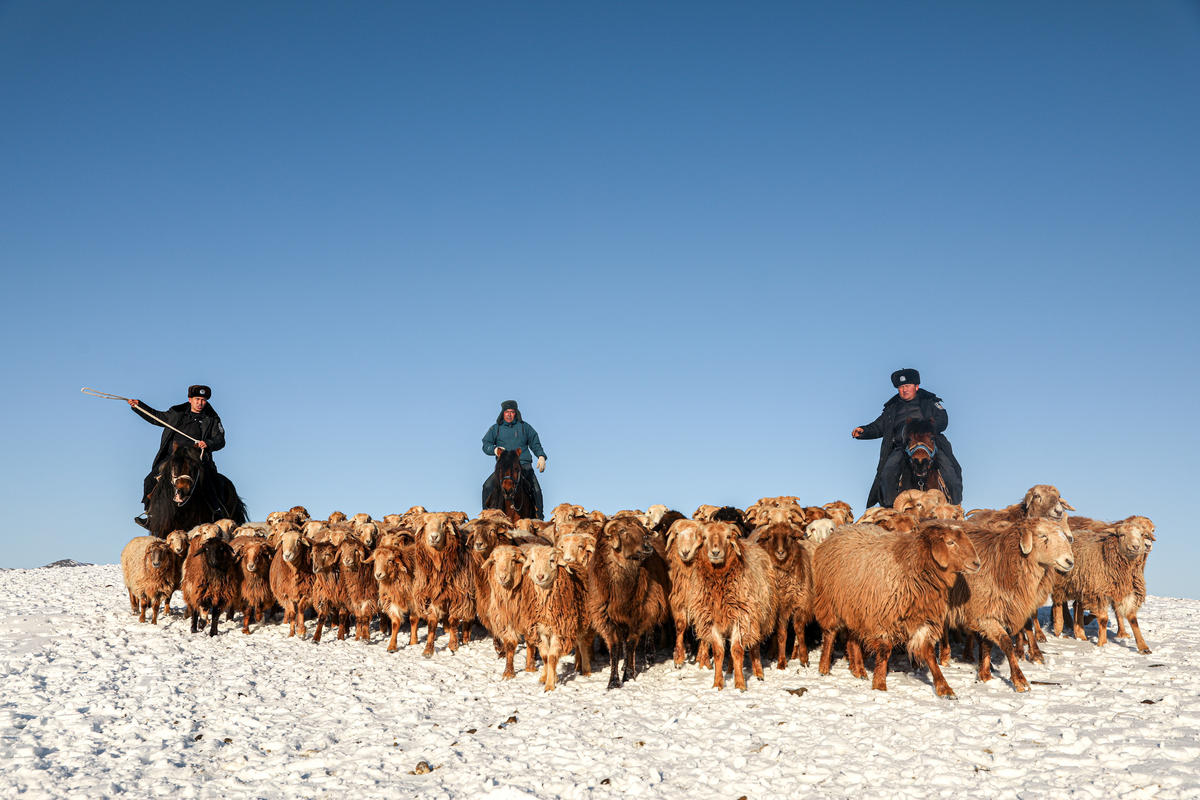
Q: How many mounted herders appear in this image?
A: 3